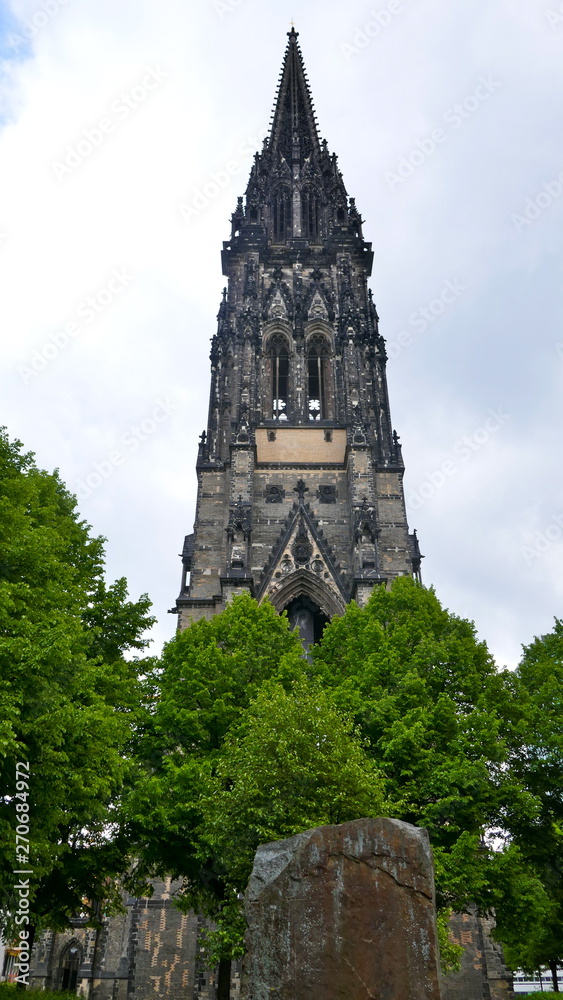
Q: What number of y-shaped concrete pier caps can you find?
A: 0